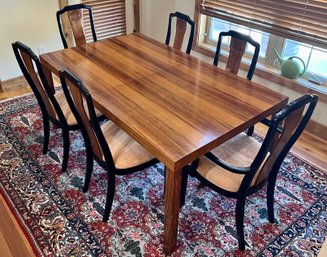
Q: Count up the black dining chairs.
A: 6